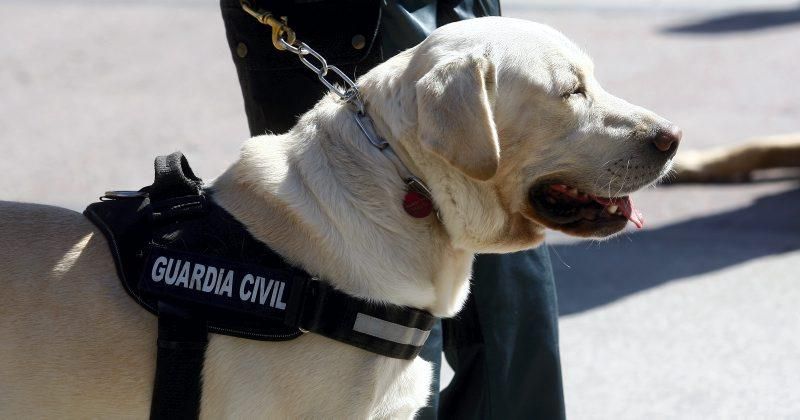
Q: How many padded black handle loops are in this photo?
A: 1